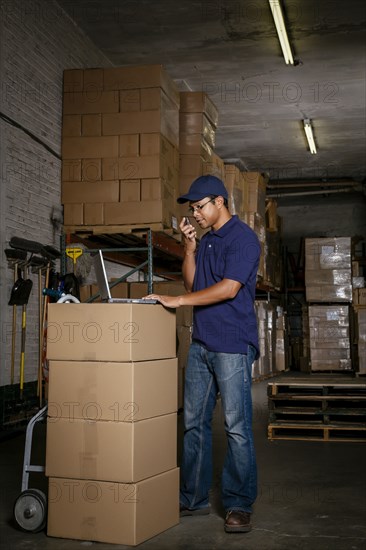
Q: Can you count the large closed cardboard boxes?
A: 4